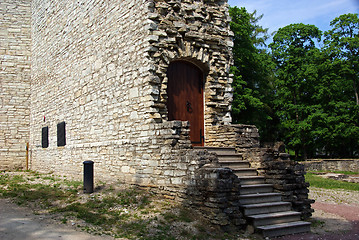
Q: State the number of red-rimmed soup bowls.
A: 0